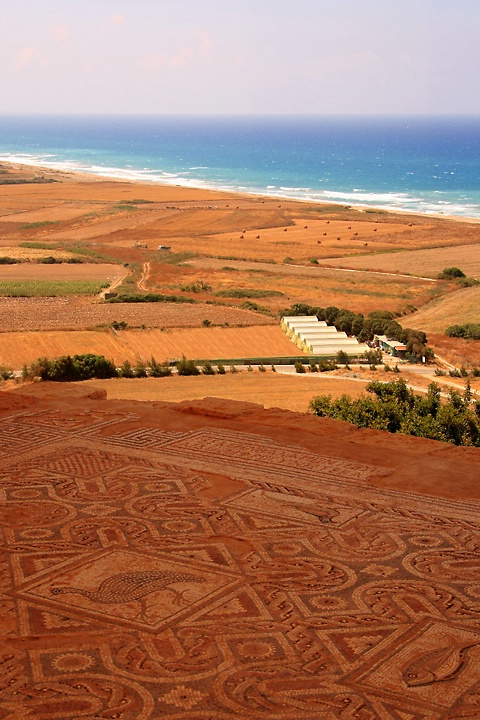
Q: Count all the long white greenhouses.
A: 6